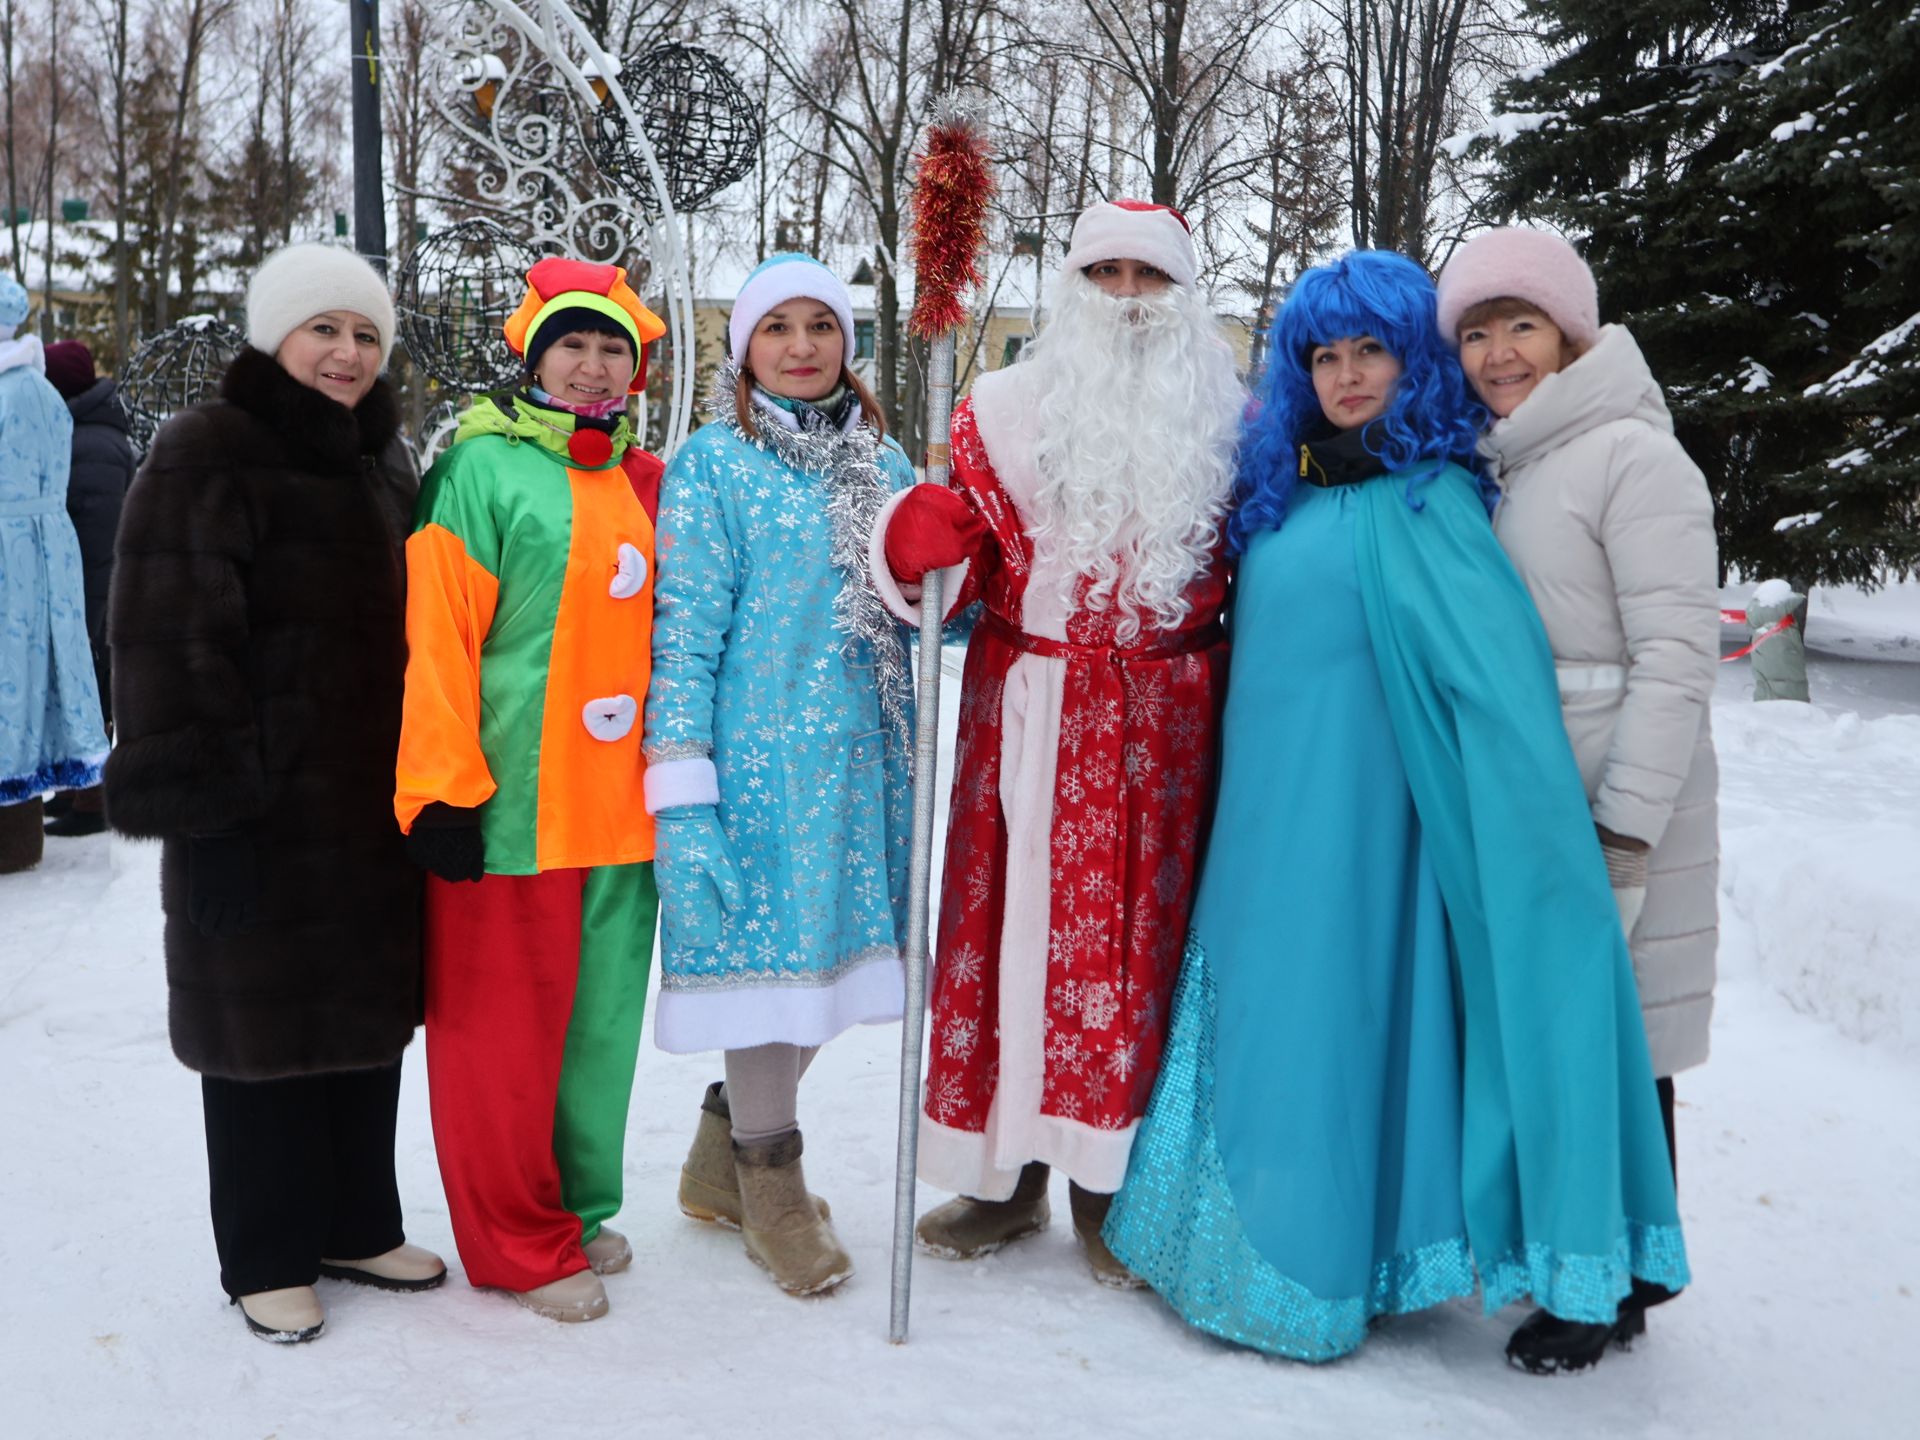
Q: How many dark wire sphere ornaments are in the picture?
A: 3